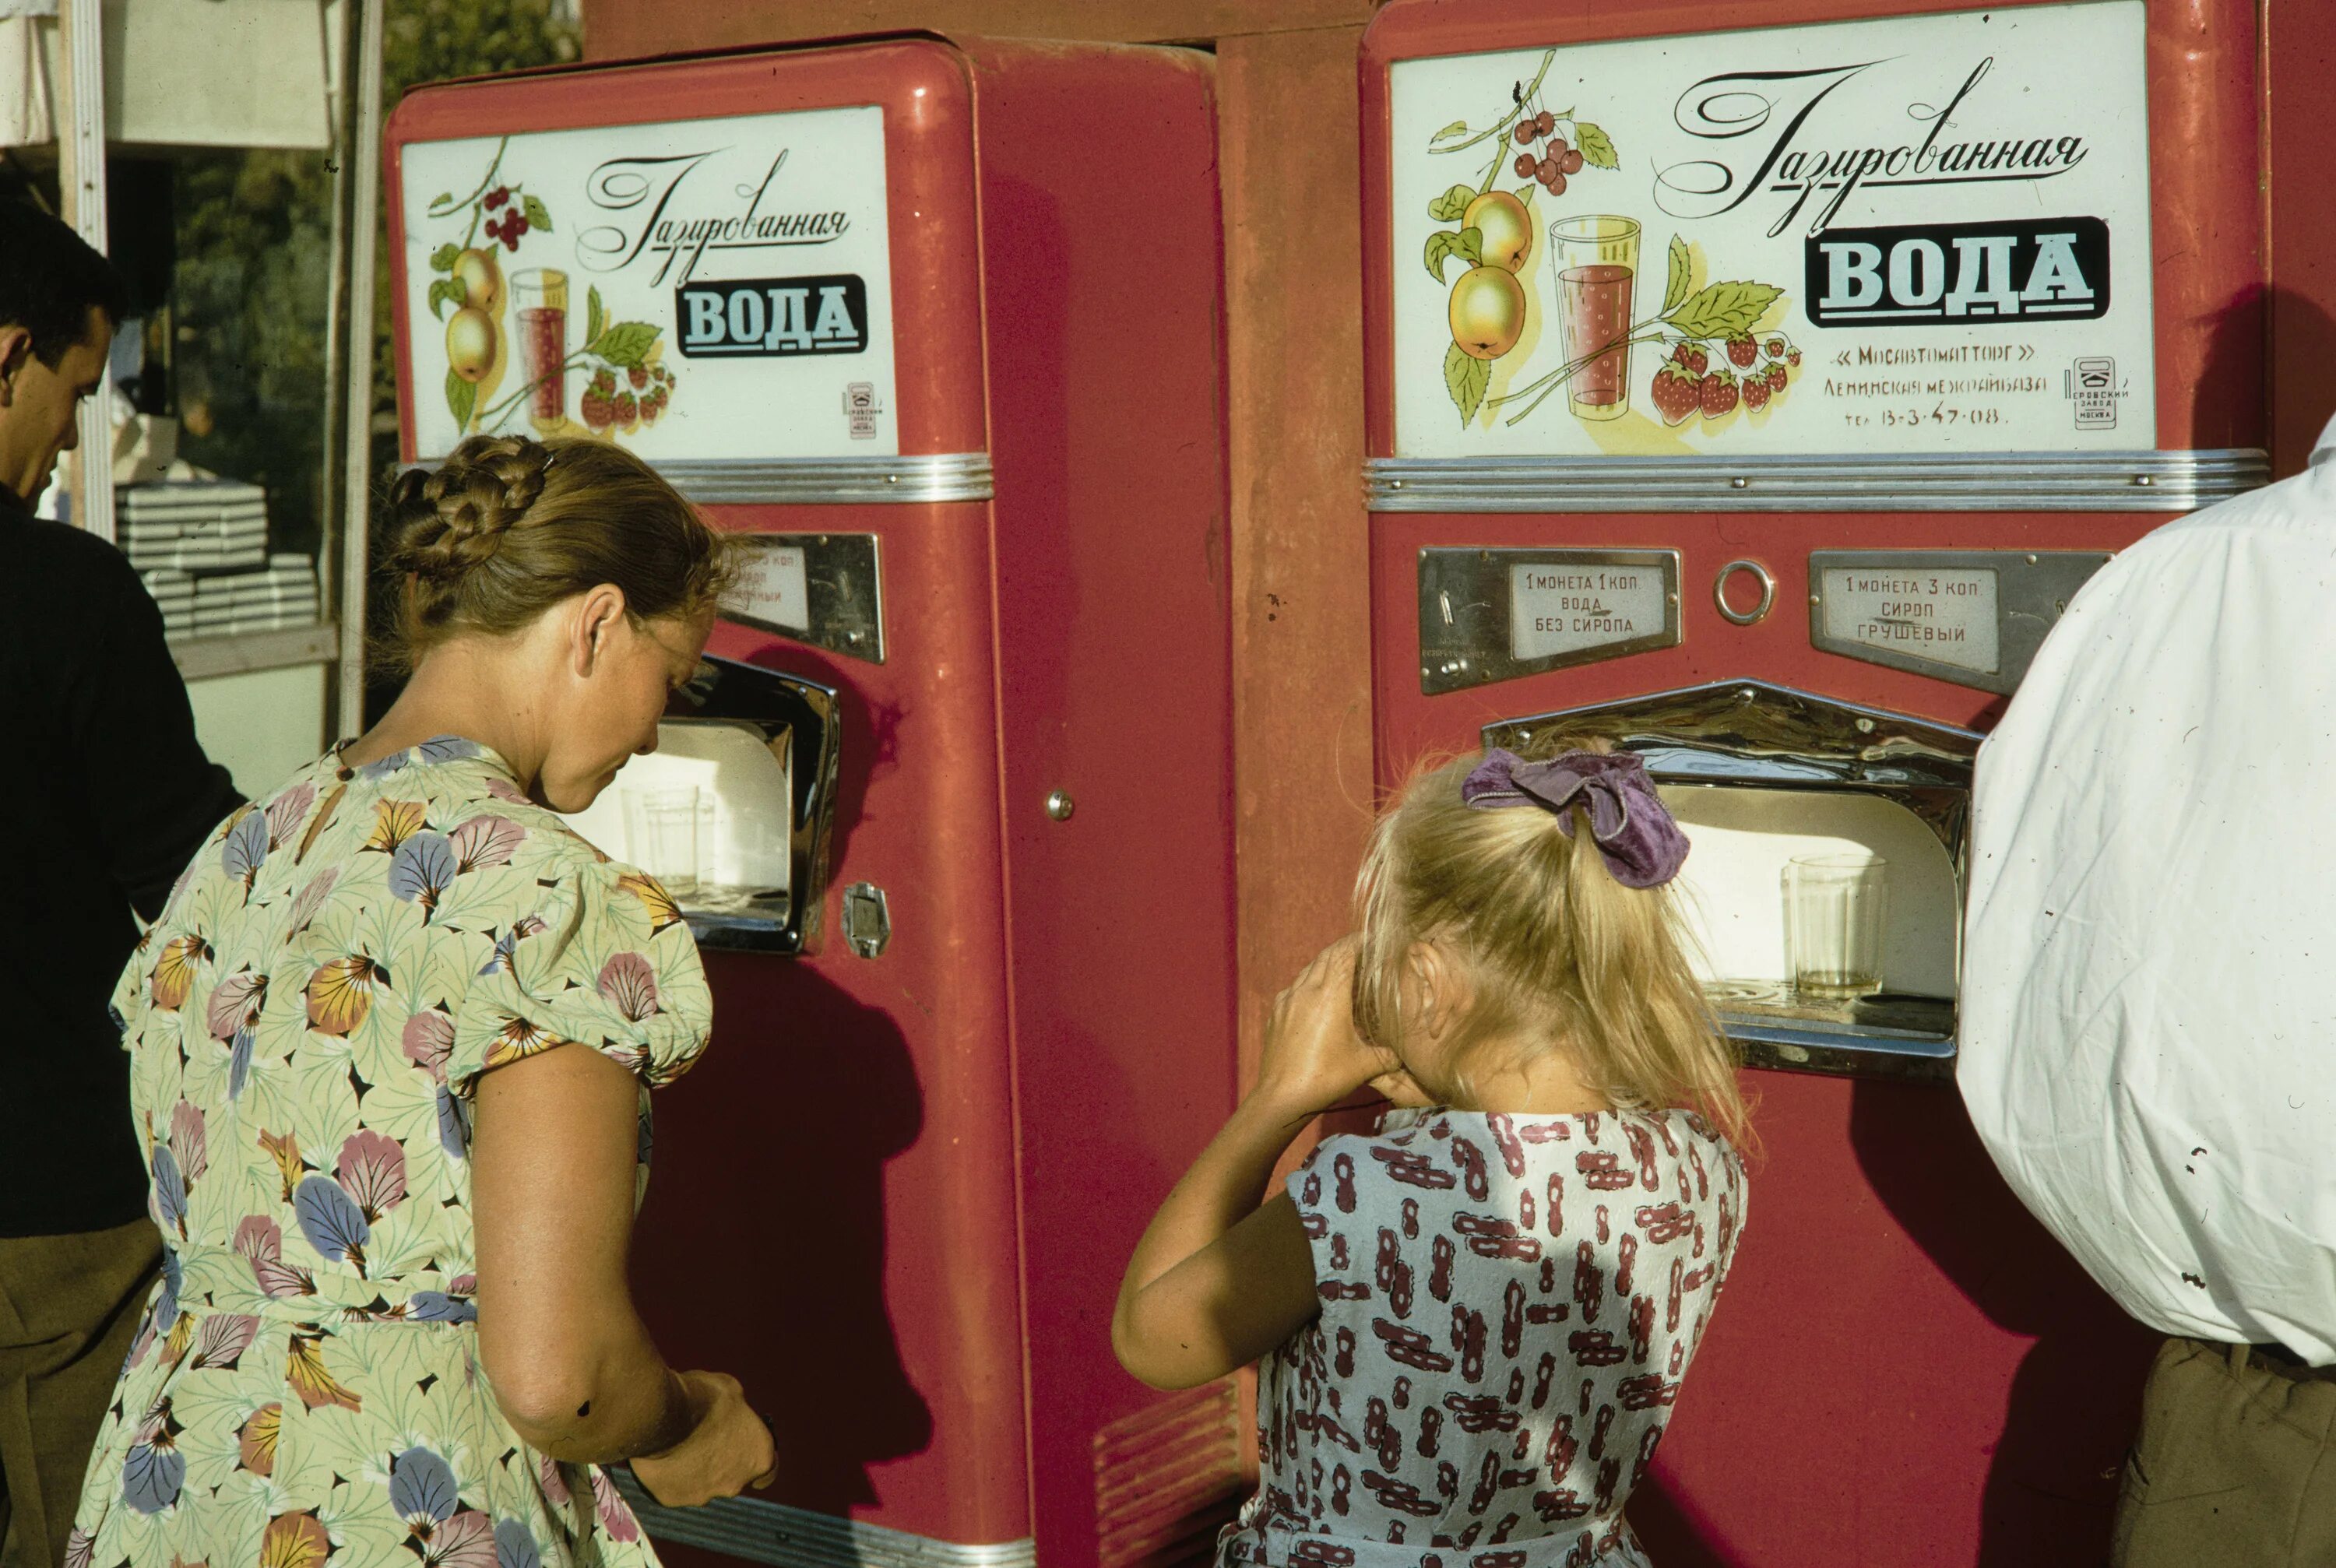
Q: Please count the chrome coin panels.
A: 3